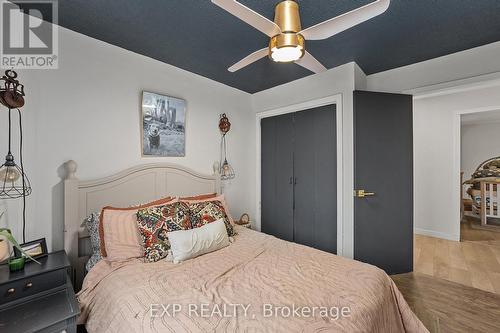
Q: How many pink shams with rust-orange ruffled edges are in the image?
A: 2